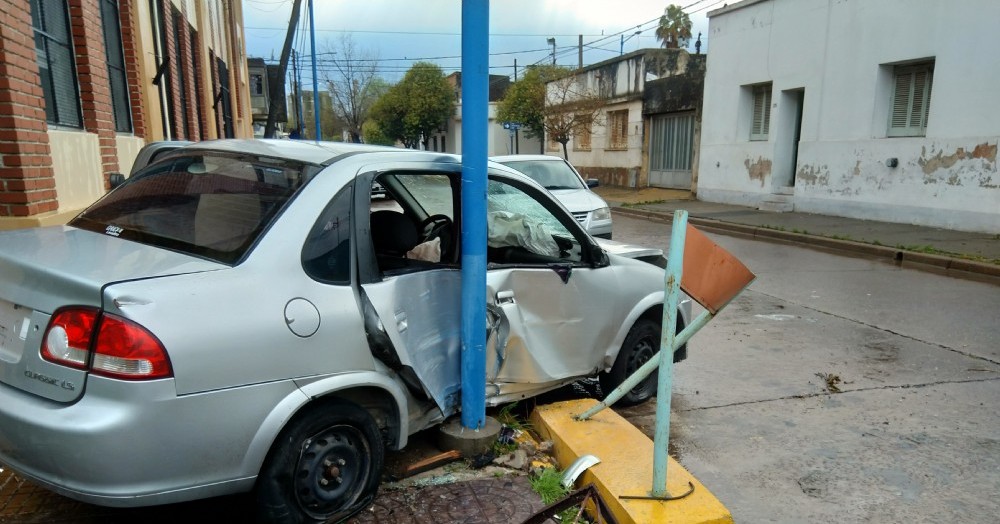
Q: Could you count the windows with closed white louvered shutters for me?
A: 2